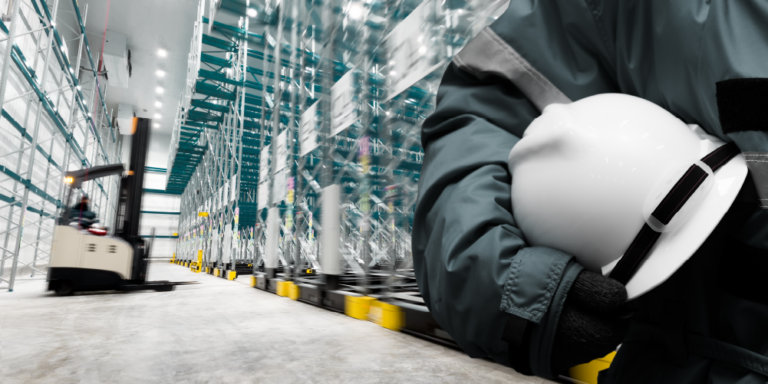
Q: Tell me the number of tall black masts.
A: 1